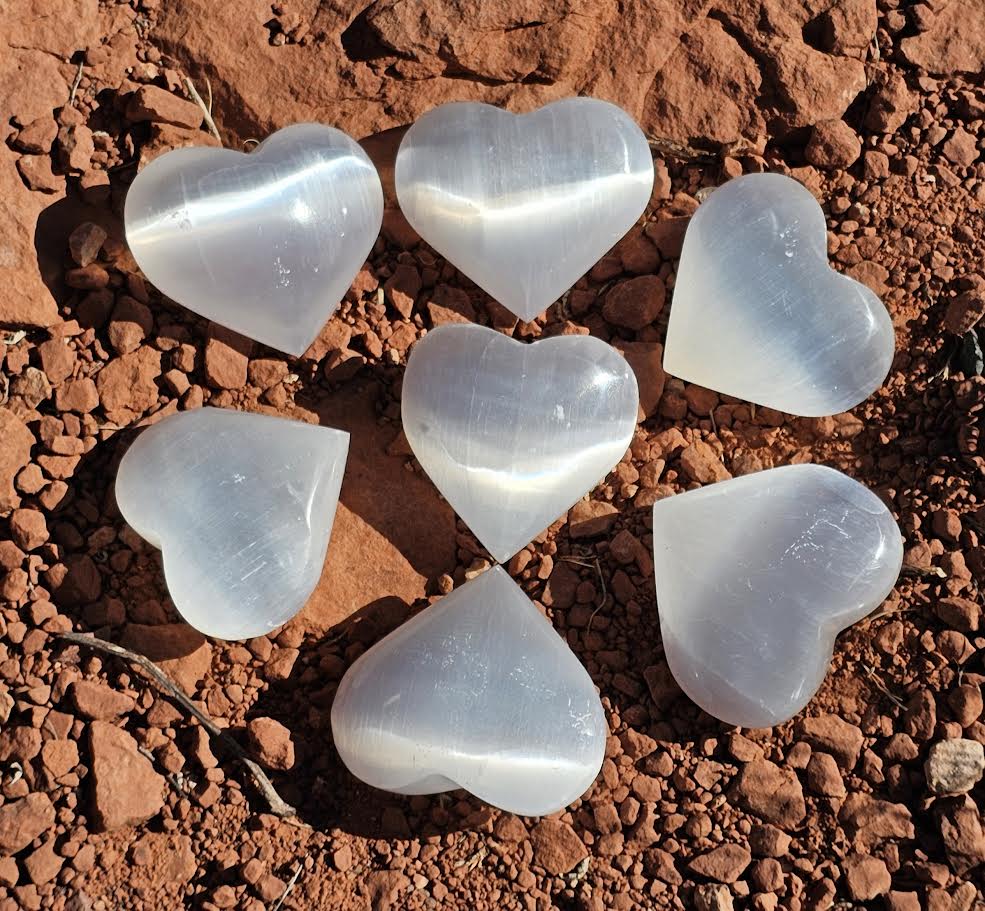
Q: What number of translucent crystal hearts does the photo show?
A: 7